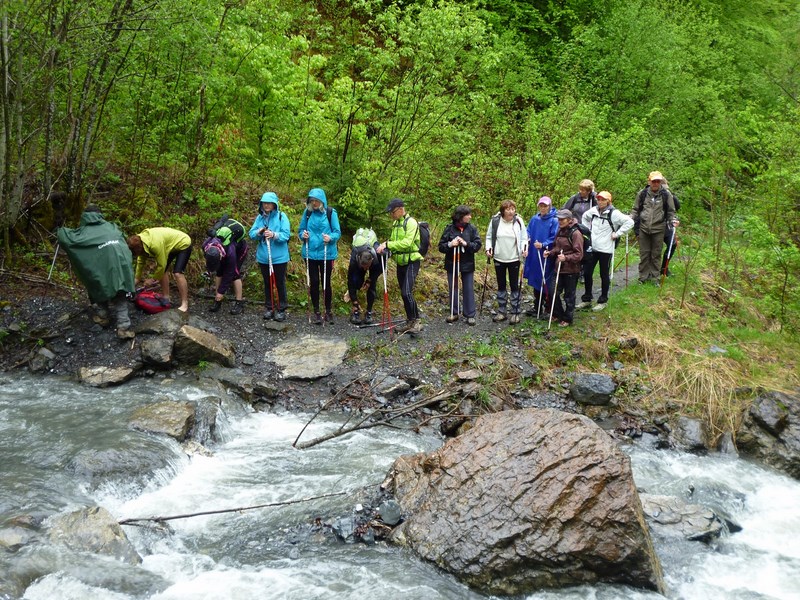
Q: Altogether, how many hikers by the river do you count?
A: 15